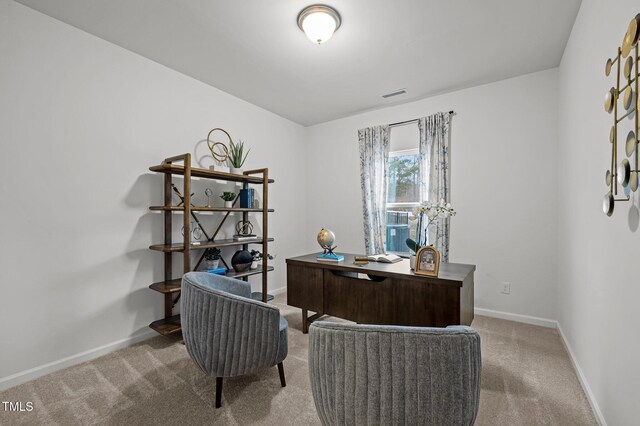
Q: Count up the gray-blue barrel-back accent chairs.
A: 2